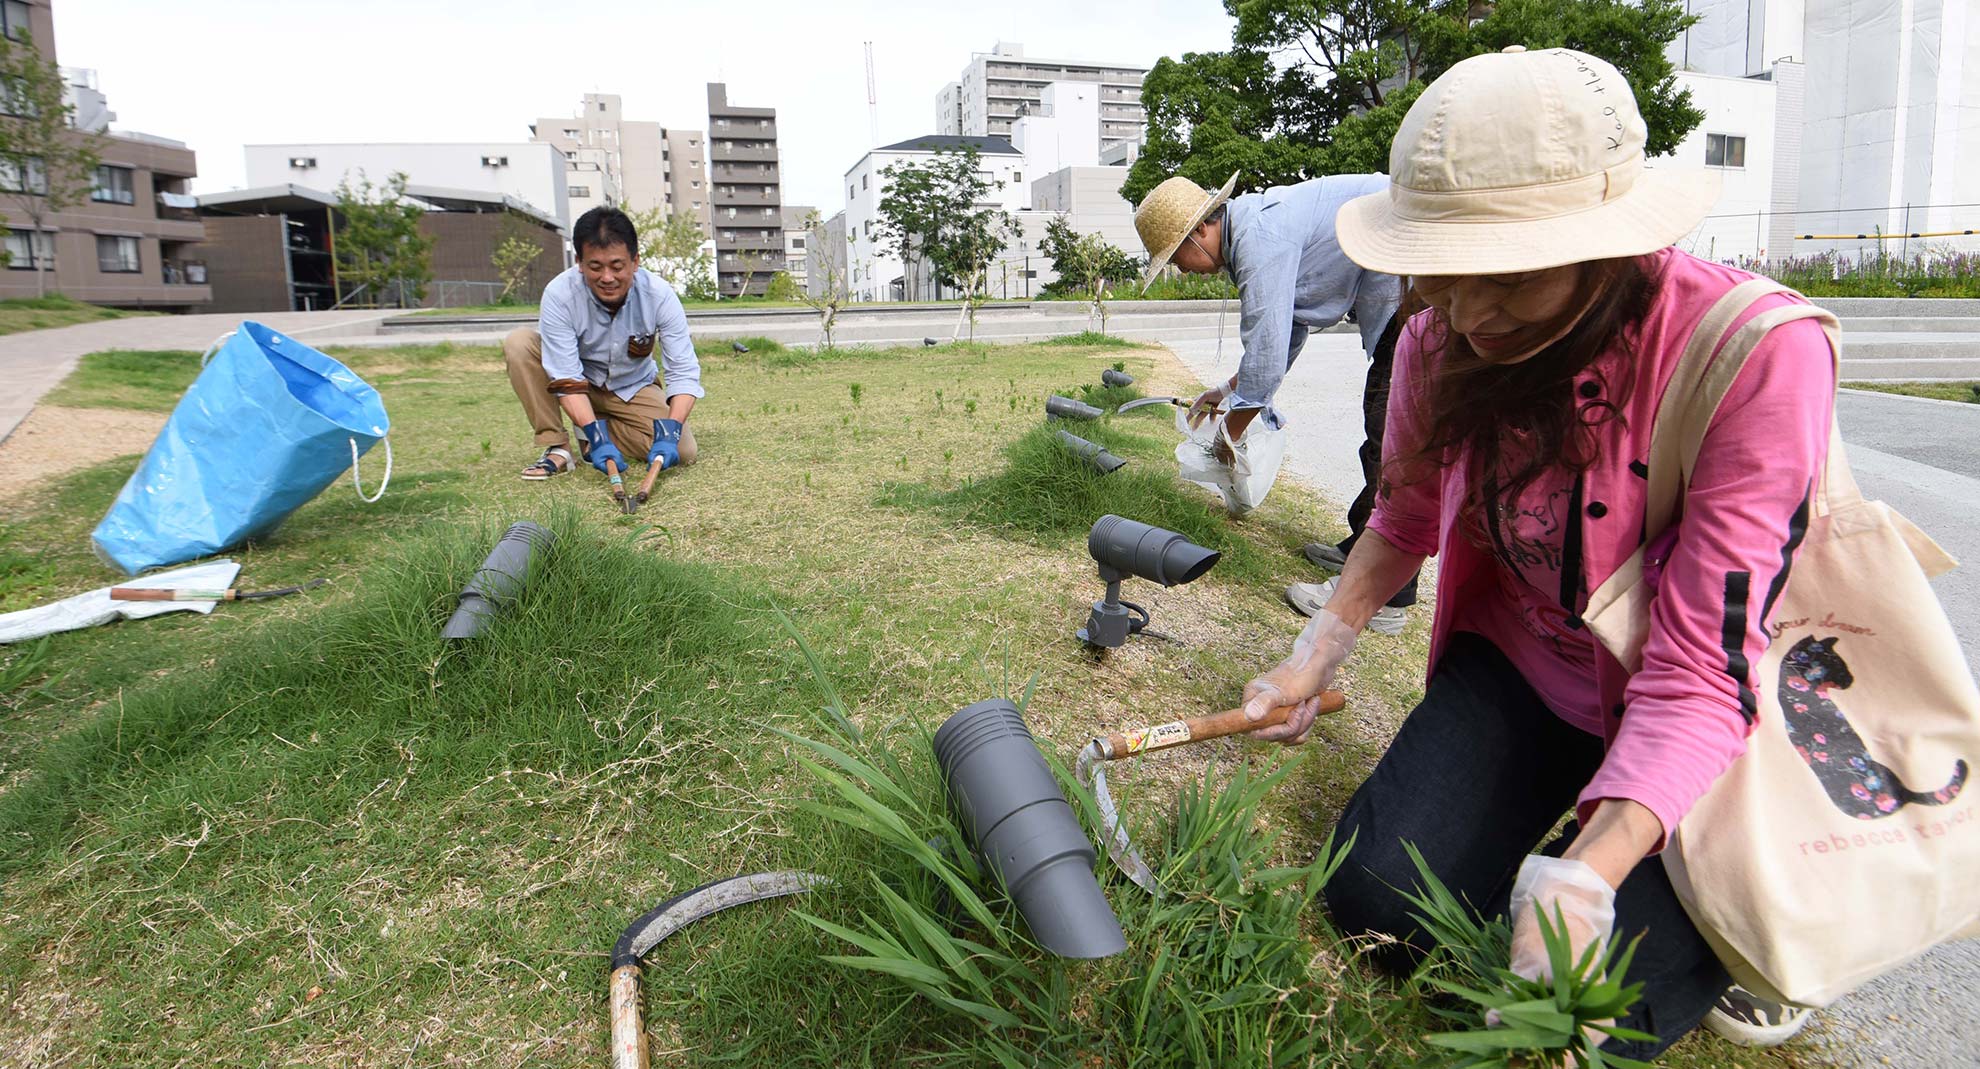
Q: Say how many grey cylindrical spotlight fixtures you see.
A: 8